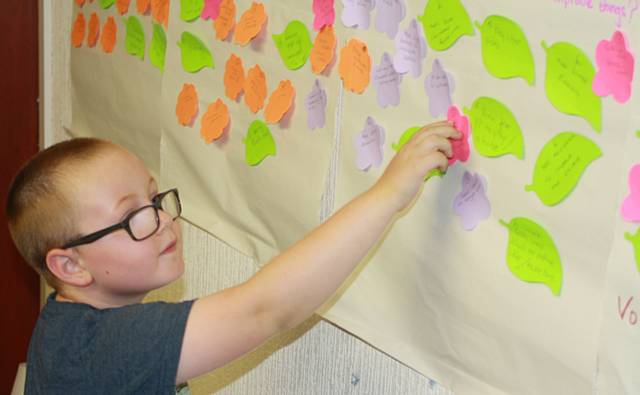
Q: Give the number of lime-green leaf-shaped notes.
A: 15